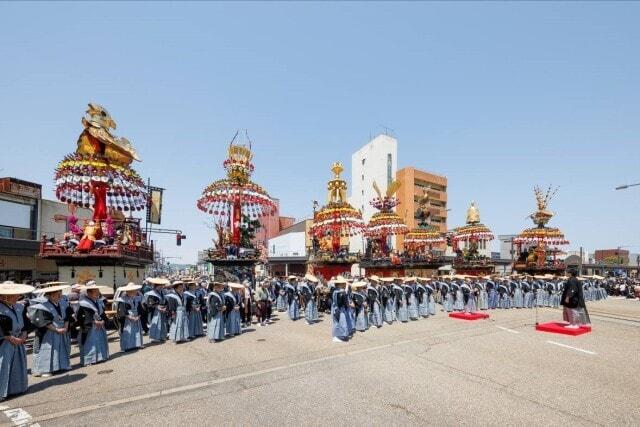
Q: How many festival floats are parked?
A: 7